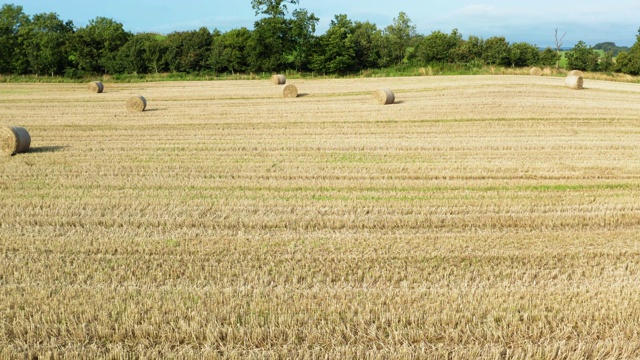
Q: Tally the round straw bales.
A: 9